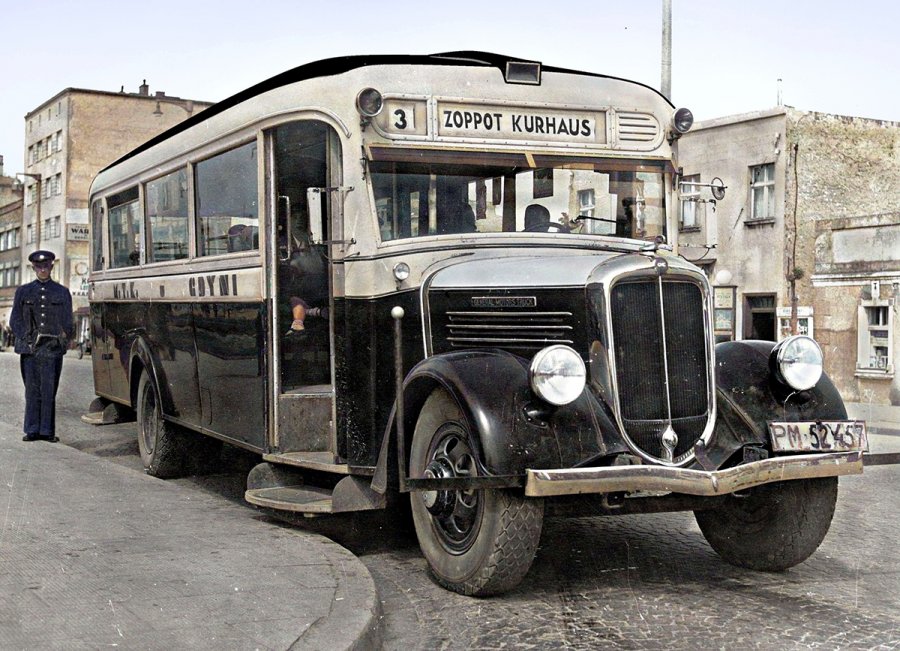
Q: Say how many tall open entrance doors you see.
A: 1